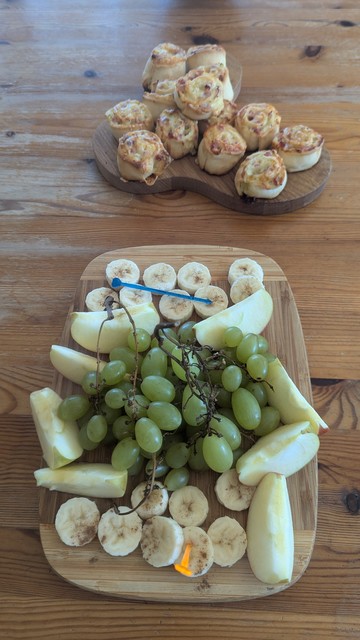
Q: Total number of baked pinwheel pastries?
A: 13